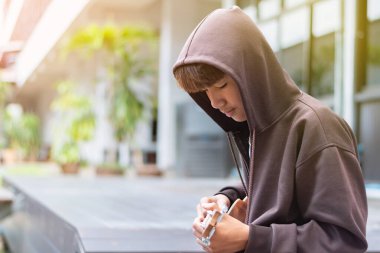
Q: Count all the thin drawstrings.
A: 2